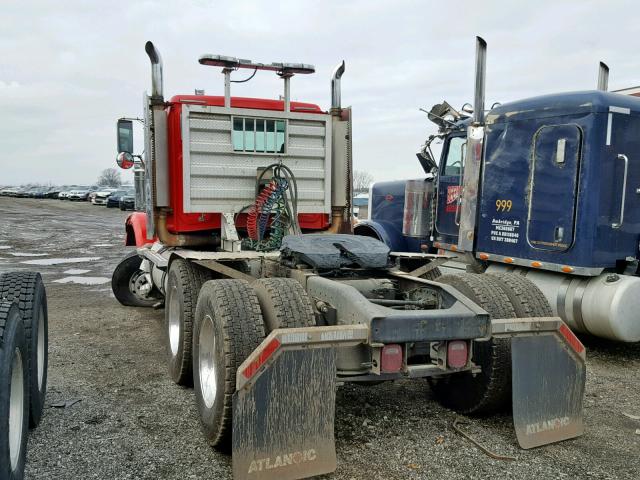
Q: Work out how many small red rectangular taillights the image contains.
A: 2